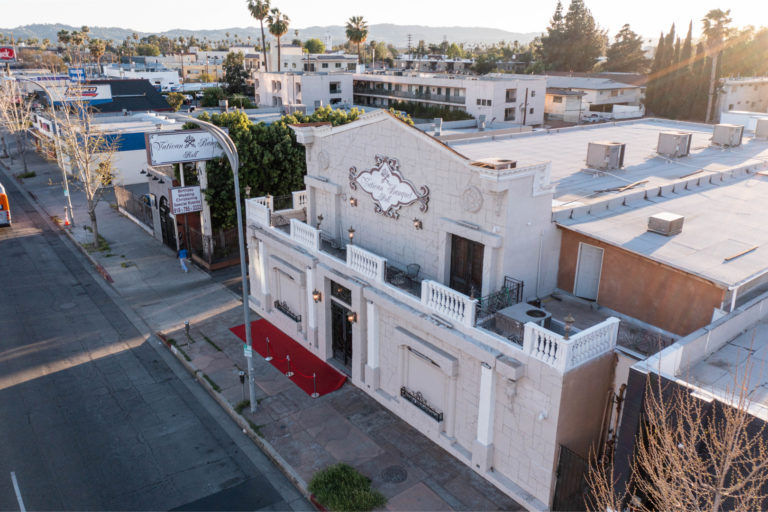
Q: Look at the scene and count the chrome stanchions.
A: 3